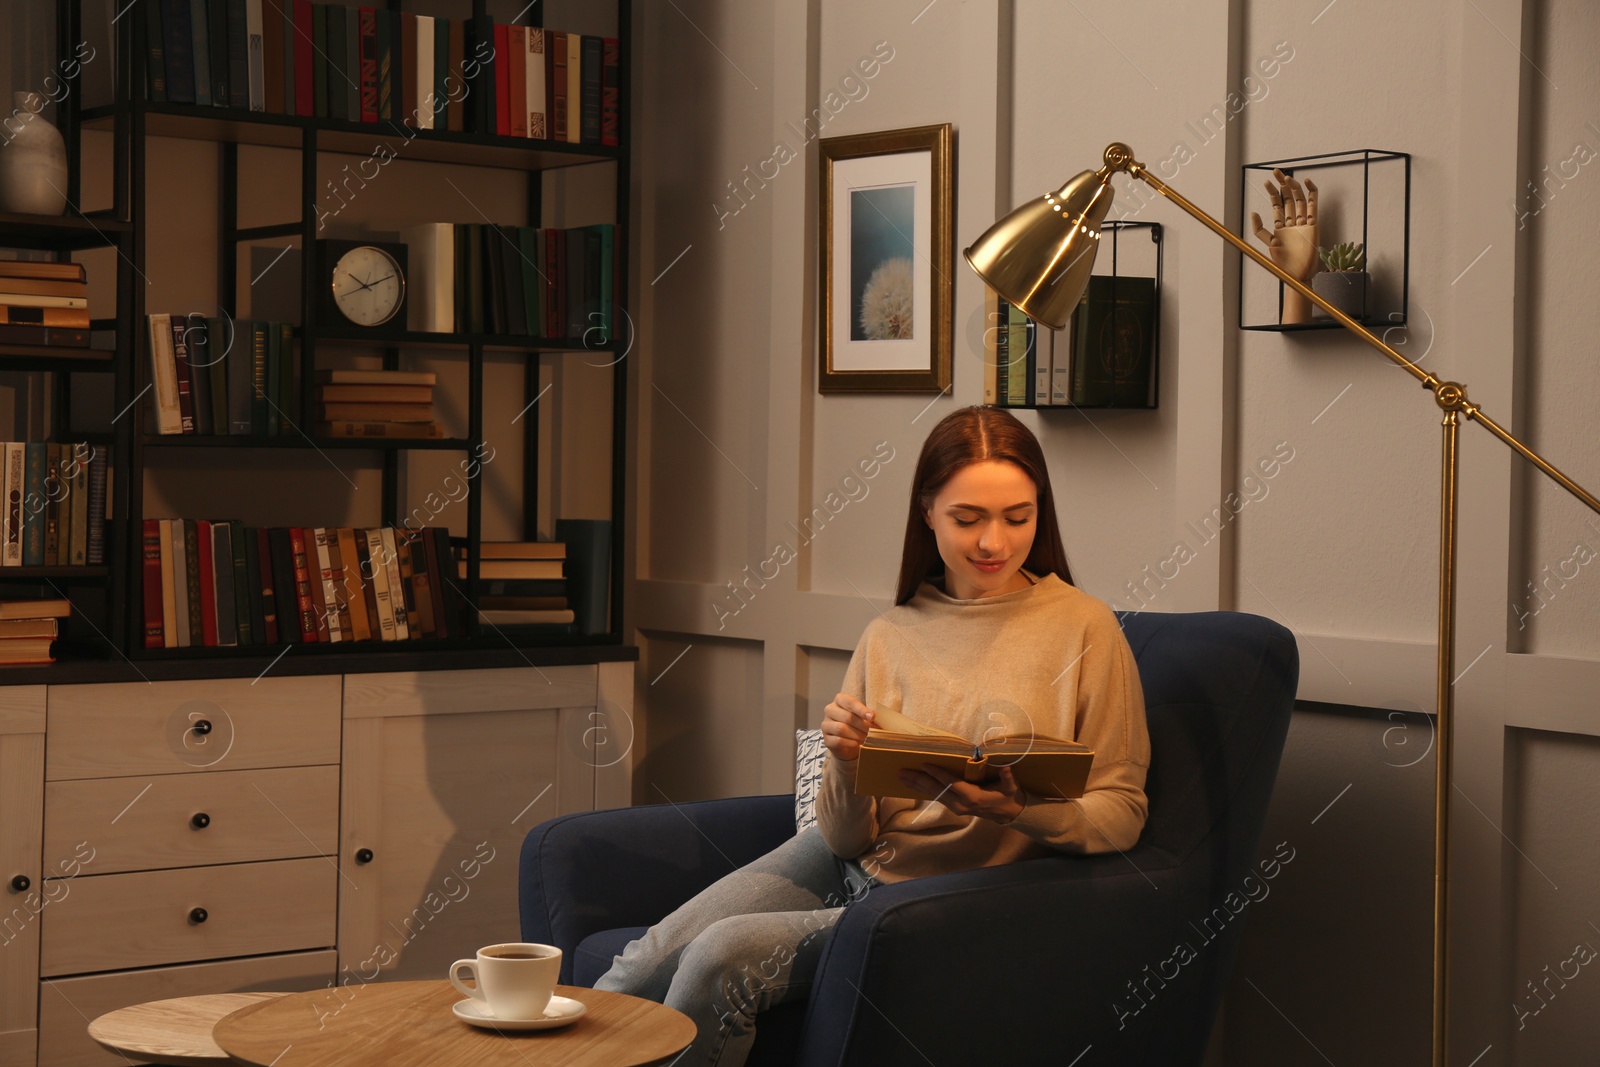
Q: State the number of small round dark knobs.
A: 5